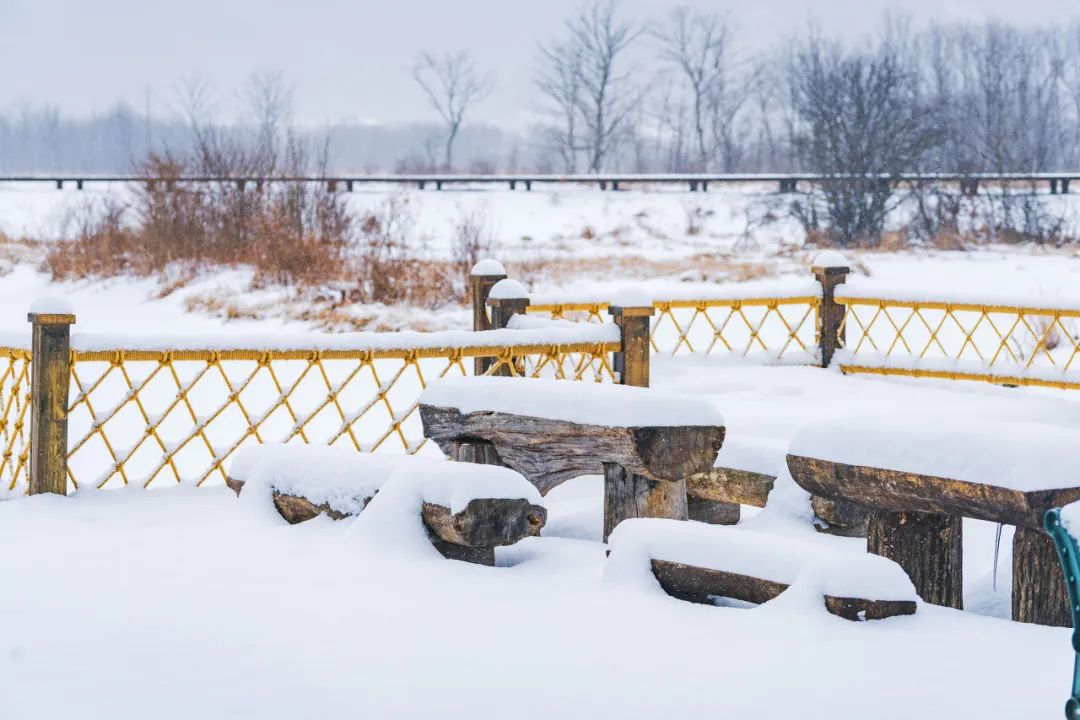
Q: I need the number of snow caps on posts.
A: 5